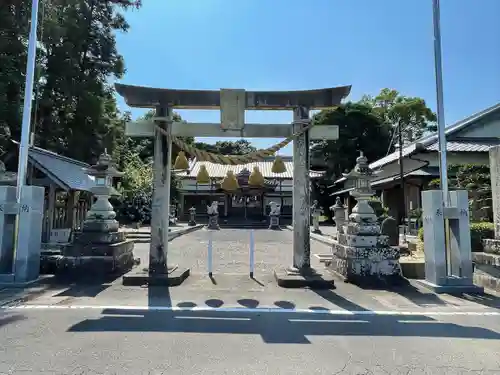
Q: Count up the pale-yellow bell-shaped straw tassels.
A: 5